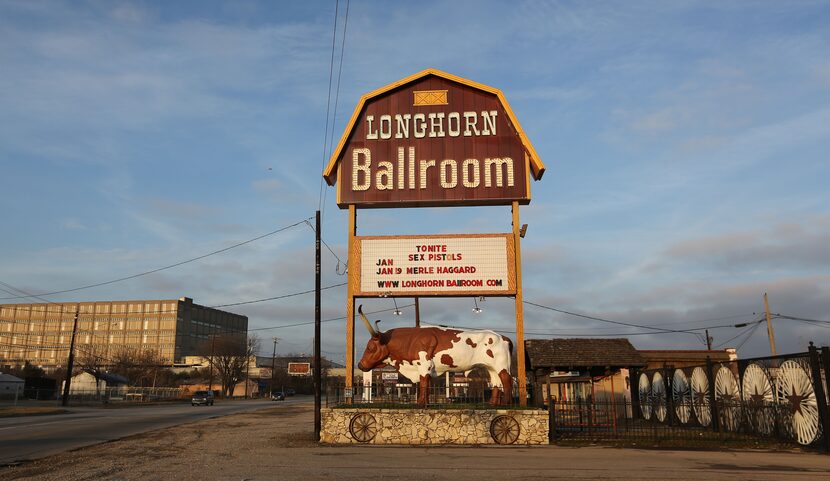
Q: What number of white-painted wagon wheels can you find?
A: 7